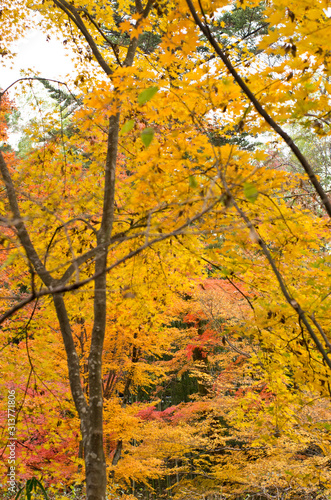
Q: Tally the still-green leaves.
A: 5